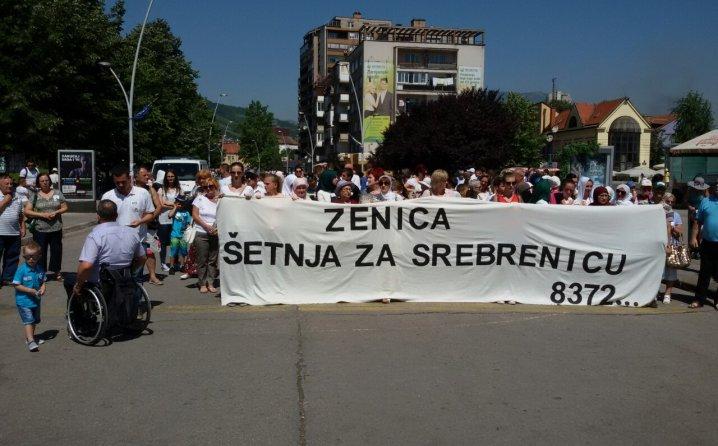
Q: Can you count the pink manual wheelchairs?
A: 0